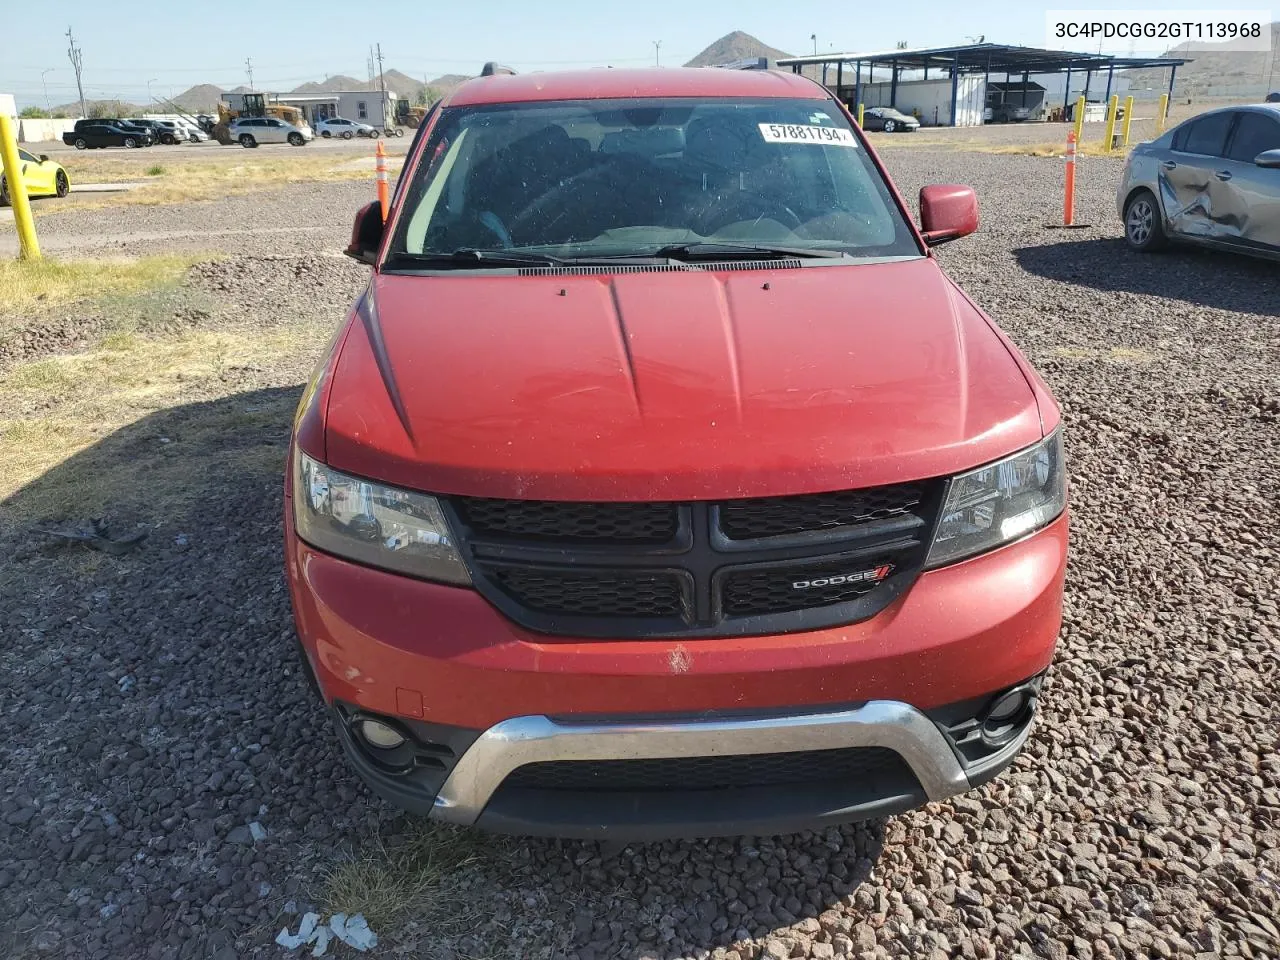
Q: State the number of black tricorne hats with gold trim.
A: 0